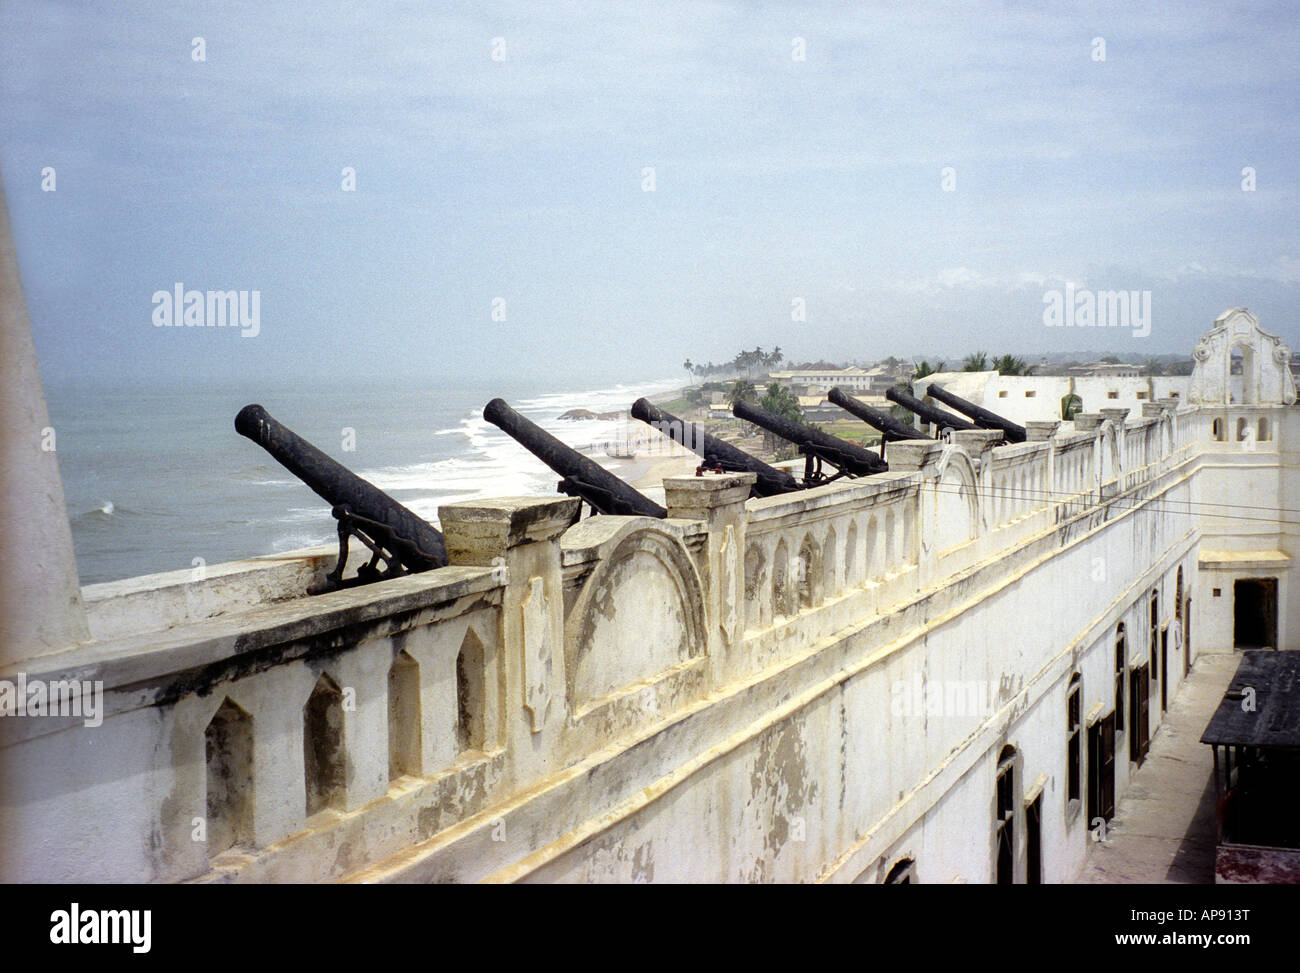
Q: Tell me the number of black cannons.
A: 7